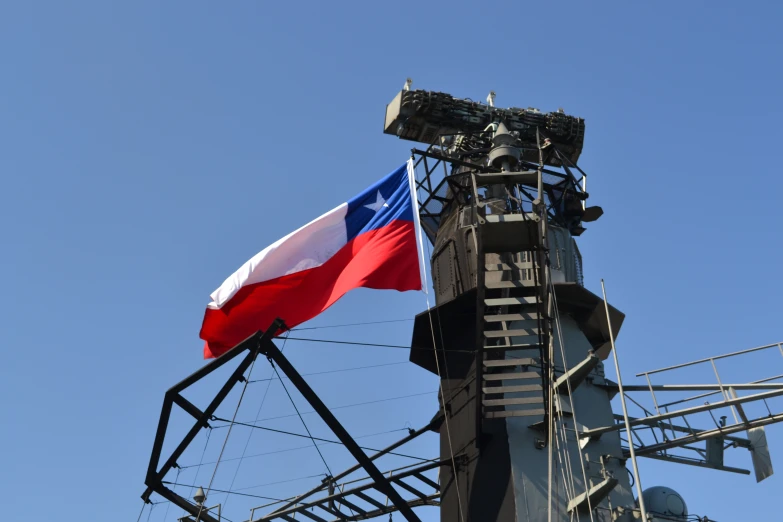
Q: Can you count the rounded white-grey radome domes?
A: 1